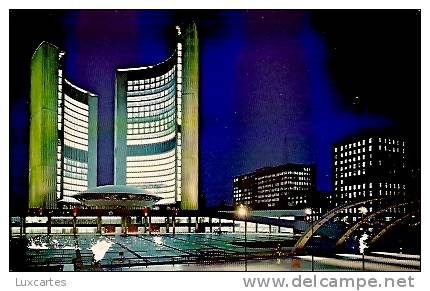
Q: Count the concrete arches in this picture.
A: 3